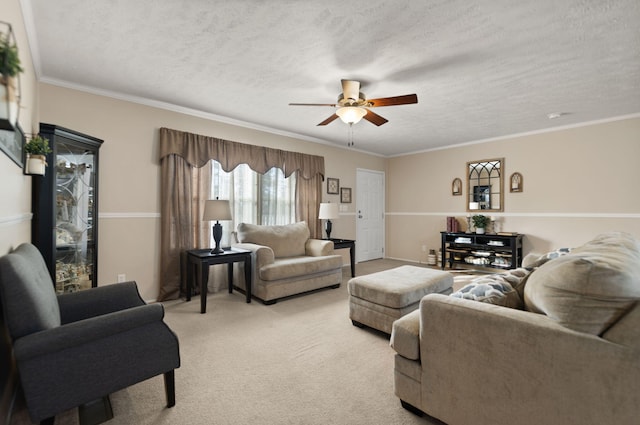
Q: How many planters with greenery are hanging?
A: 2